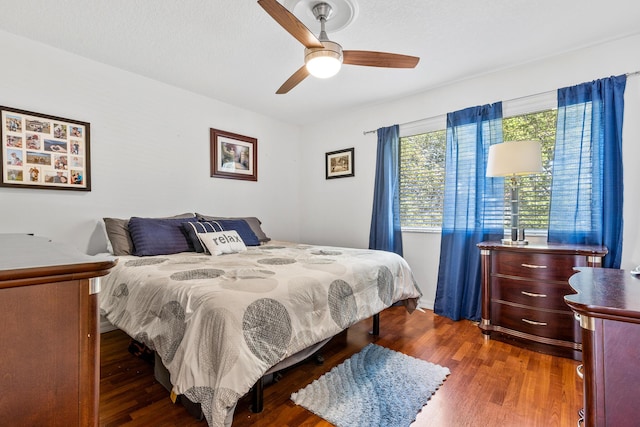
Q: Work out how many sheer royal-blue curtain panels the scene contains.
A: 3